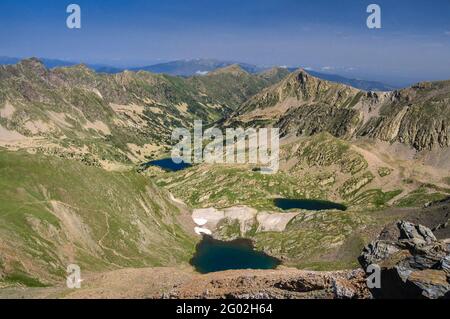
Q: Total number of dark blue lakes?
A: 3